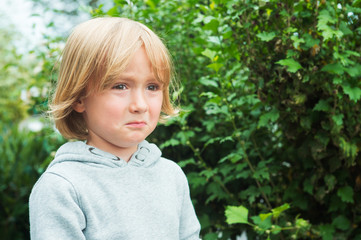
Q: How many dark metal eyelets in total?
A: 4